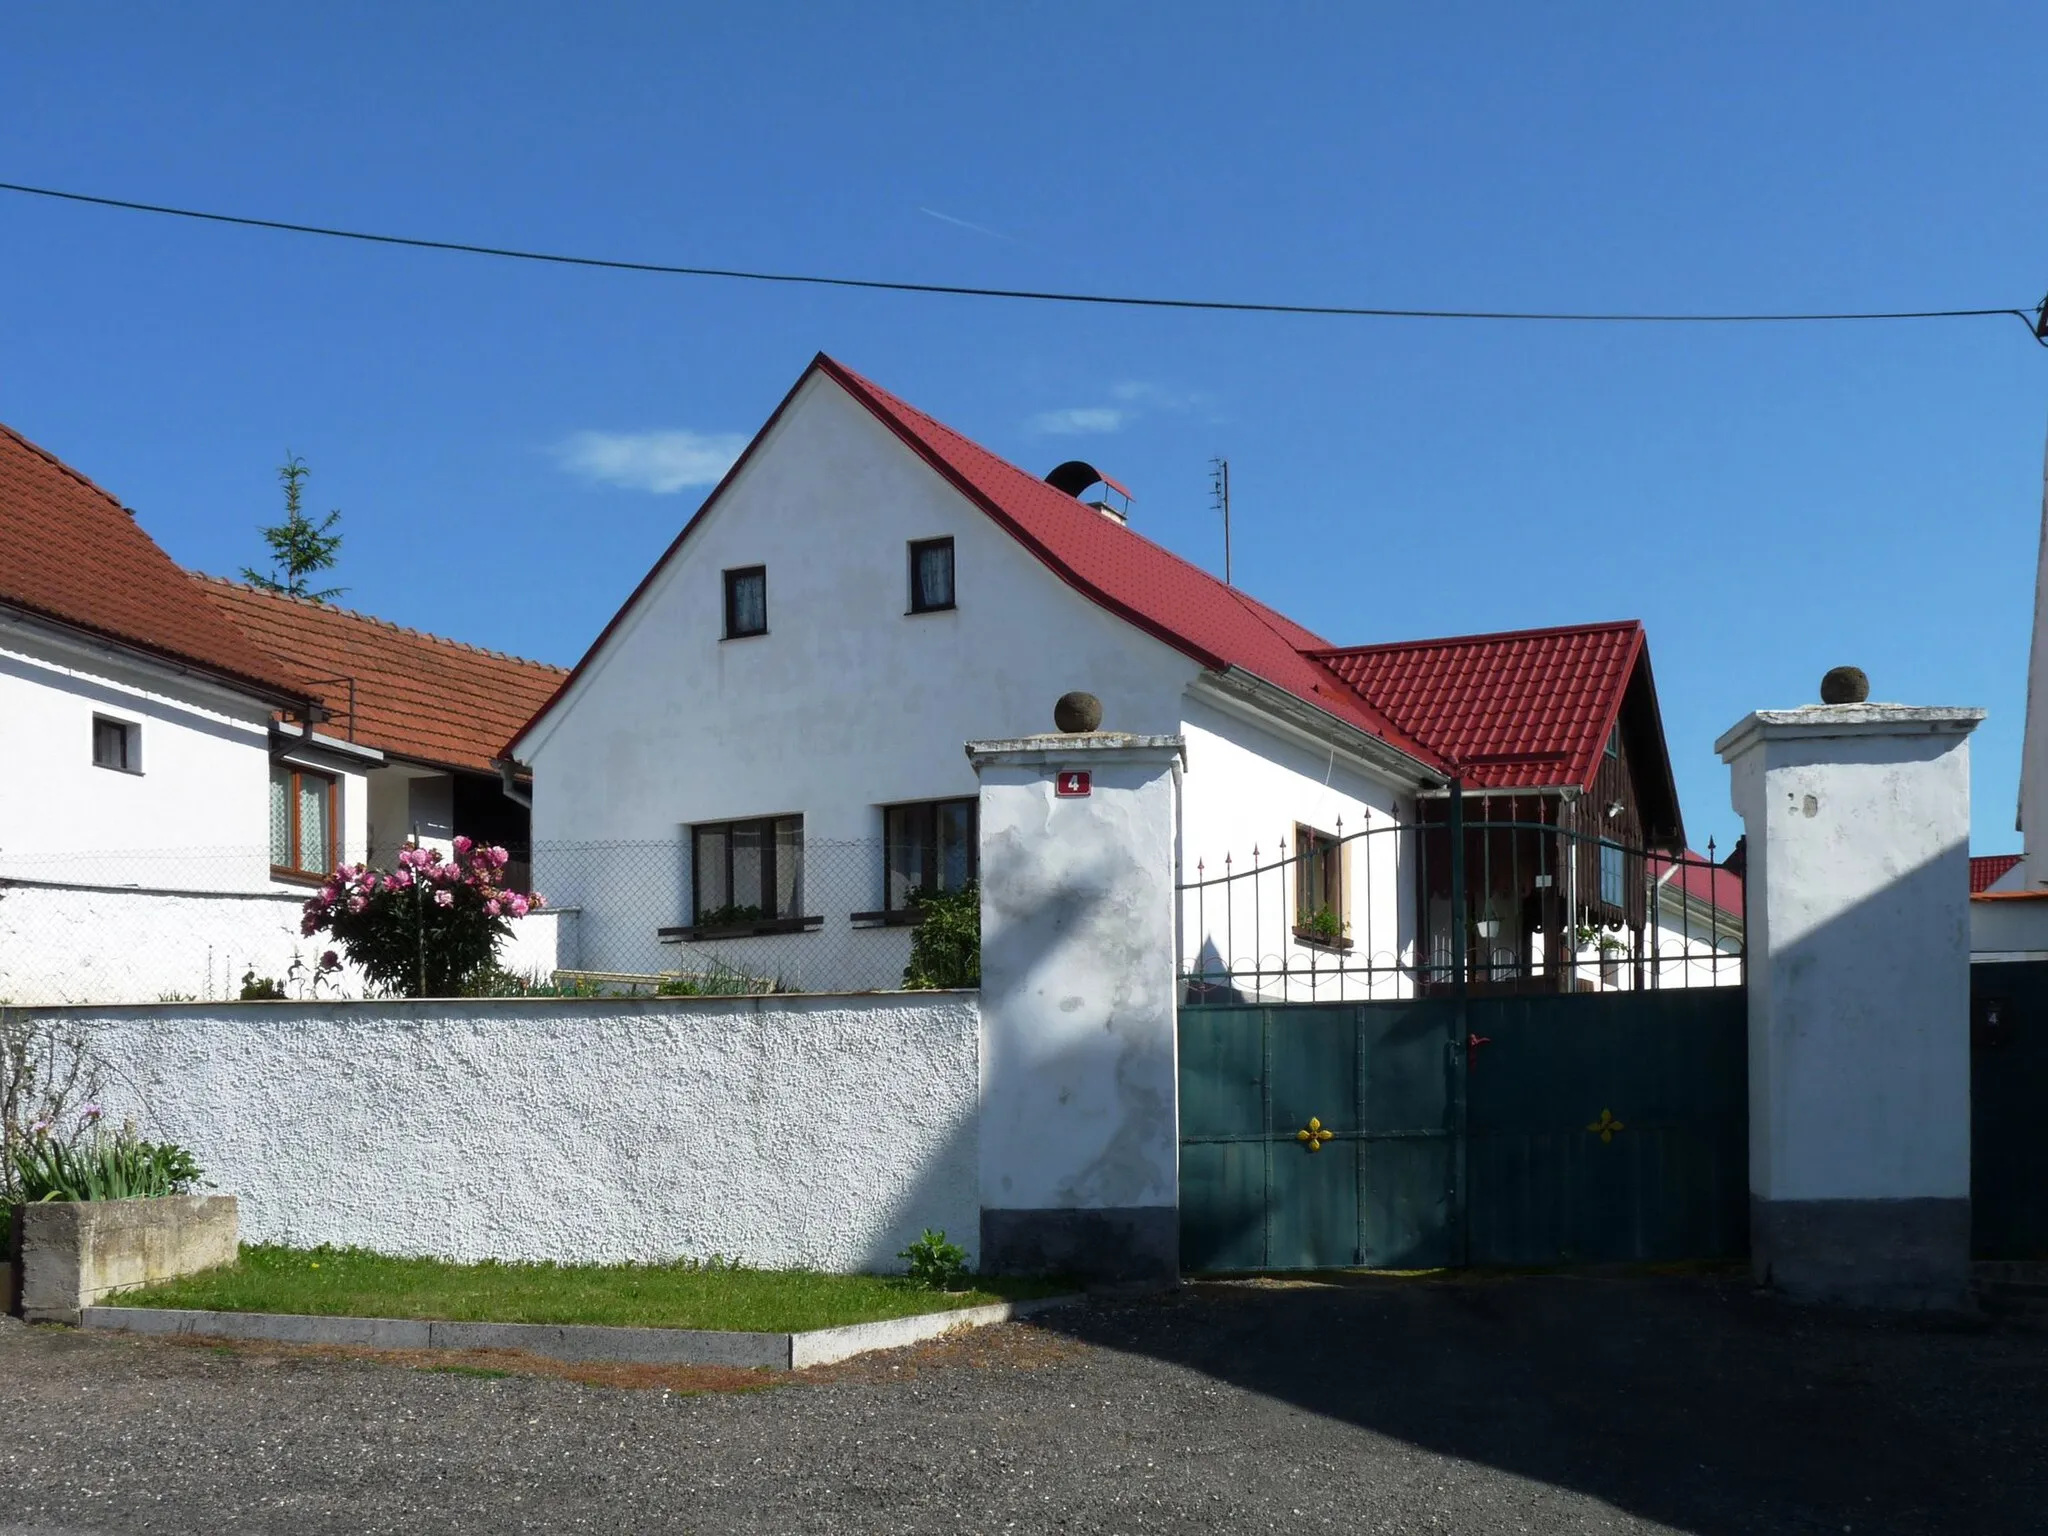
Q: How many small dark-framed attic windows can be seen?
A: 2